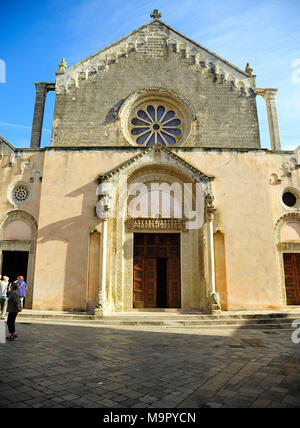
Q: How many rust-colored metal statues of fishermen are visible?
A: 0